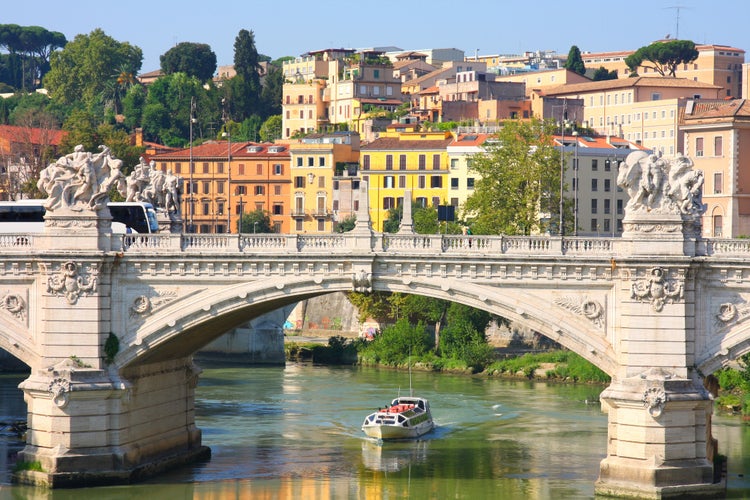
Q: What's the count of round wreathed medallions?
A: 4